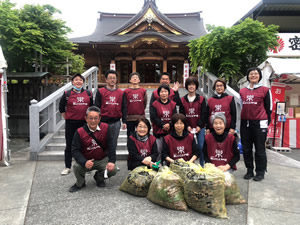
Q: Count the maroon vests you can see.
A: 12